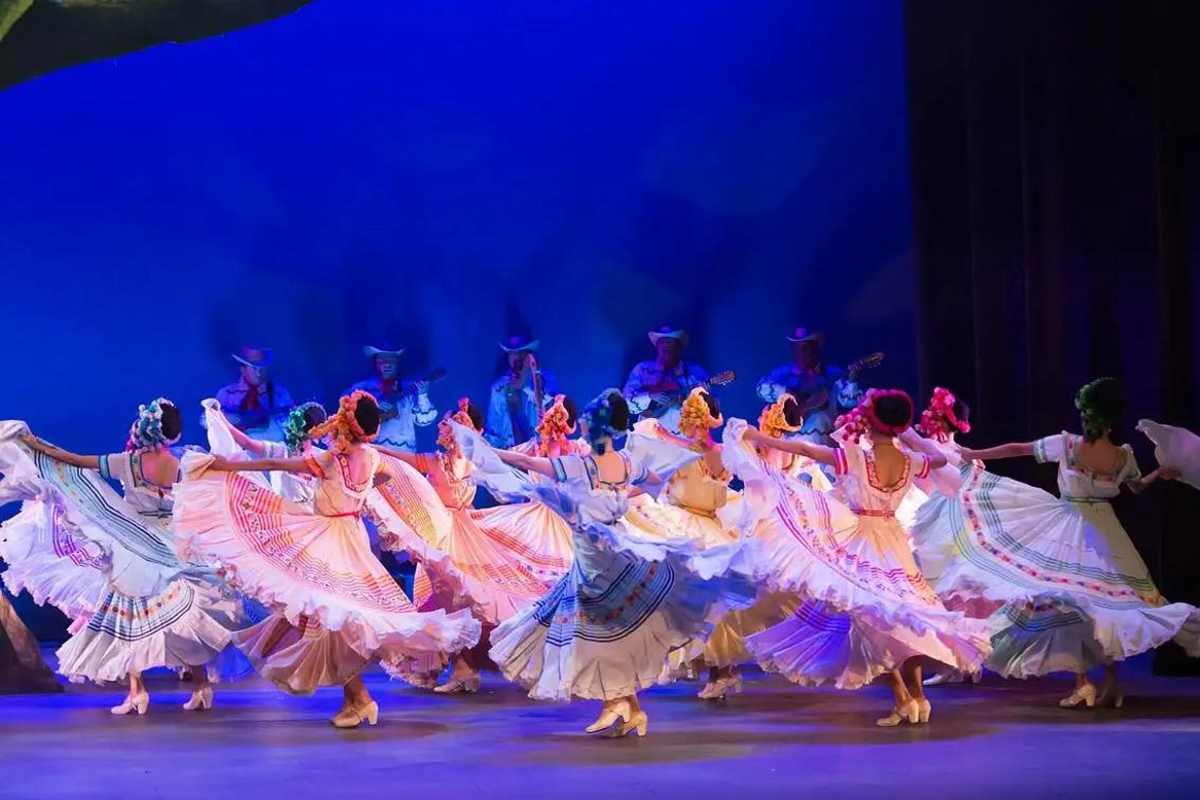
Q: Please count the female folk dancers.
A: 11